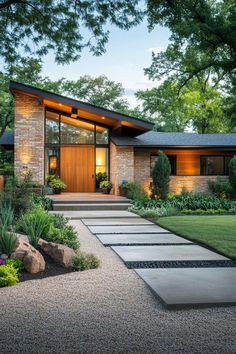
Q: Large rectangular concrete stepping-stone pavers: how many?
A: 5